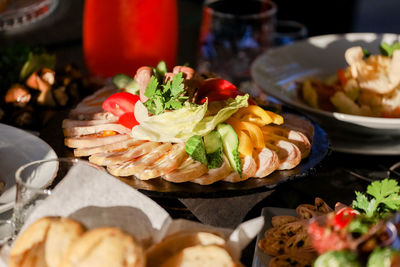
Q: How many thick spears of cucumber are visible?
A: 3